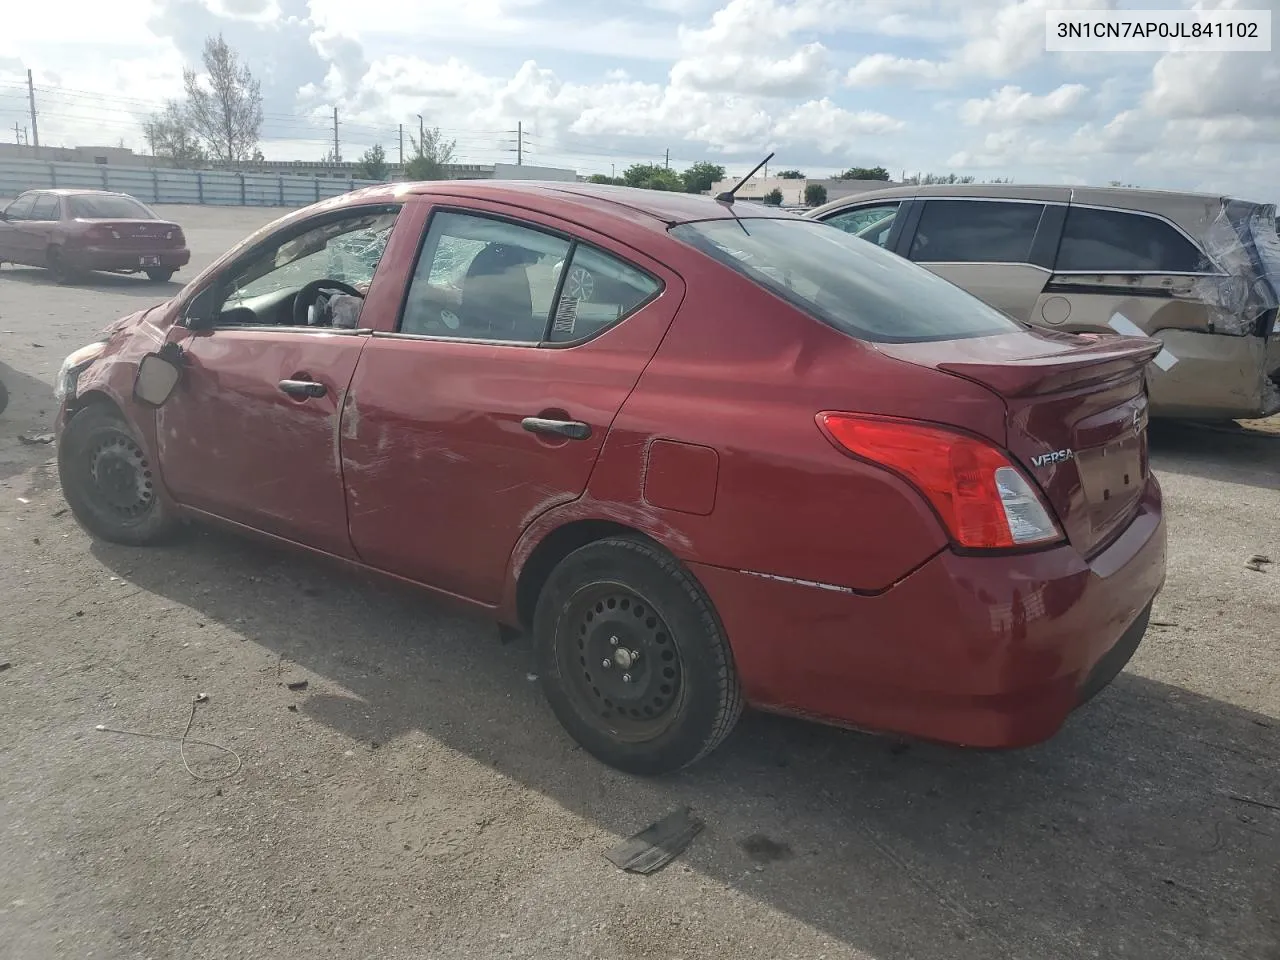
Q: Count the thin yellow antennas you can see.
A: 0